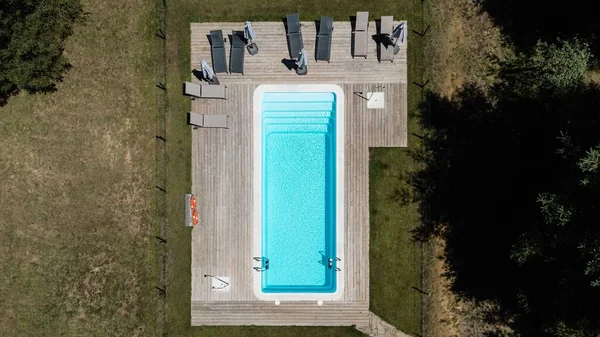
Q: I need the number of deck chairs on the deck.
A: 8